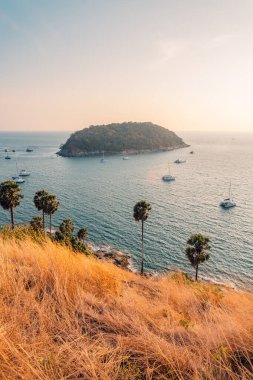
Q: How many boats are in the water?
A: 12